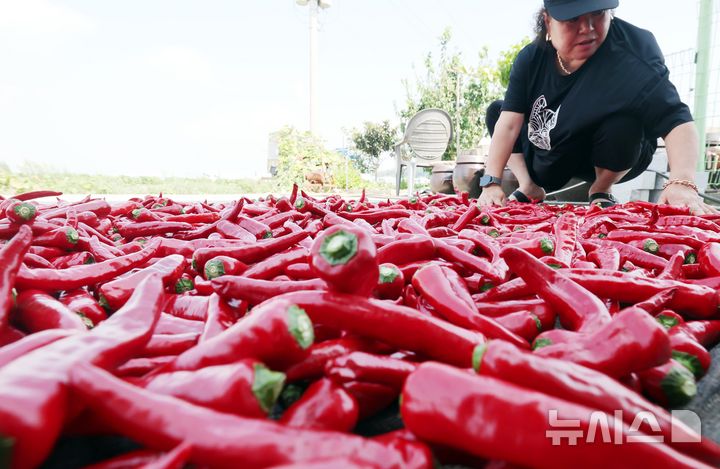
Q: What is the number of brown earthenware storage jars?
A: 3